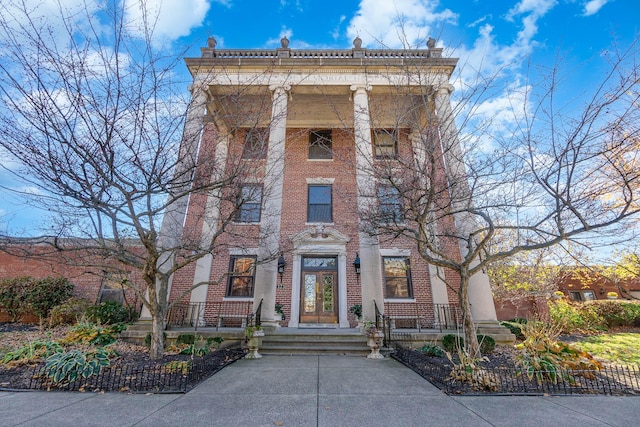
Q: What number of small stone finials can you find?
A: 4